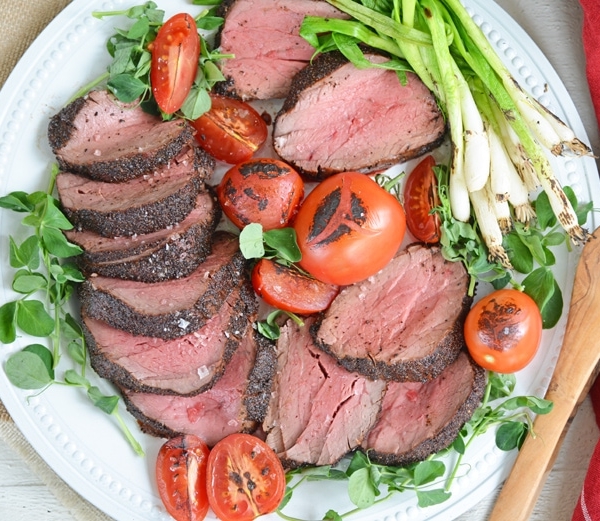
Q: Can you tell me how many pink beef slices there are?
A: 11